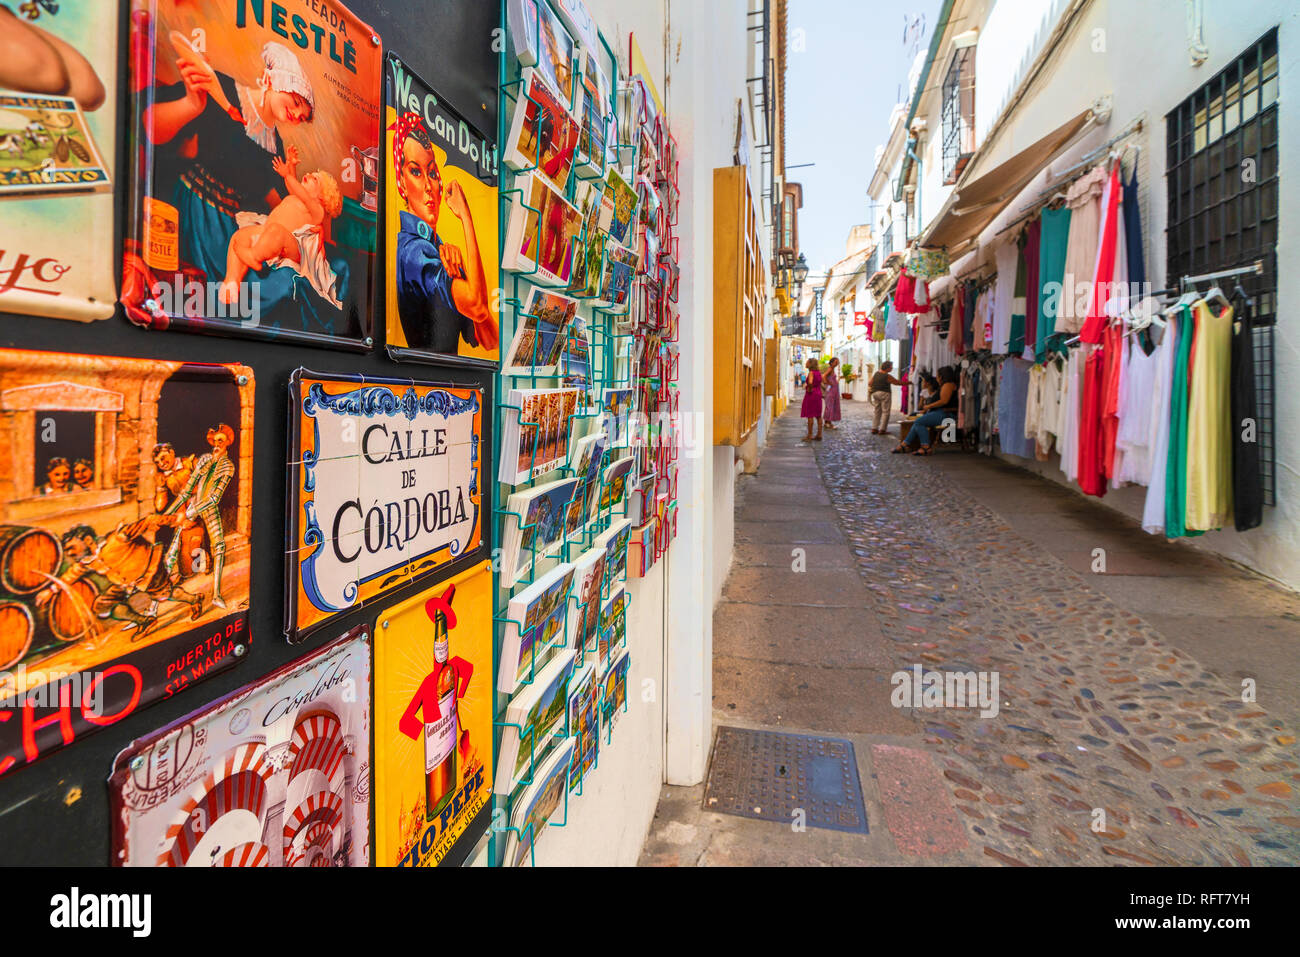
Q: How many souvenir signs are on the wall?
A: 7